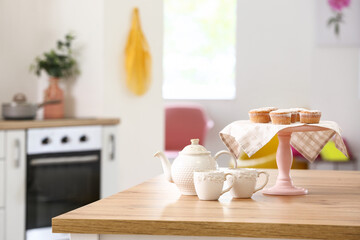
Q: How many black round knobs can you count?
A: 3